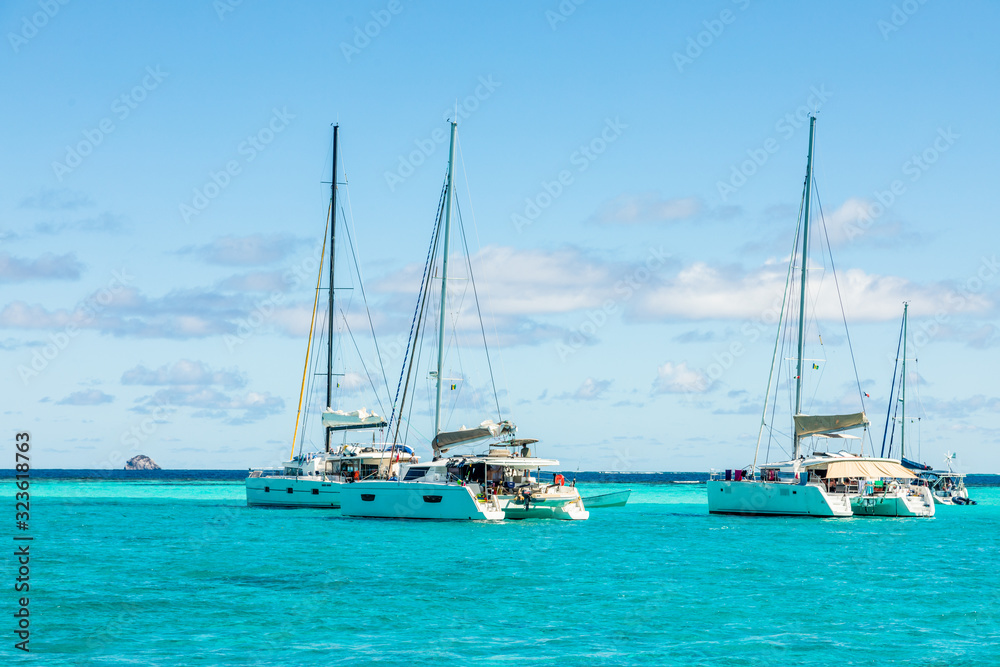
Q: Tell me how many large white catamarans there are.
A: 3